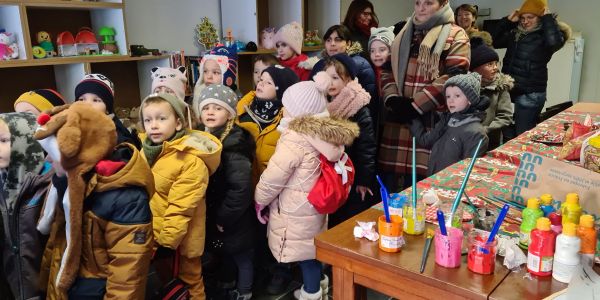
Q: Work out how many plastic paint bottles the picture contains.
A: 7